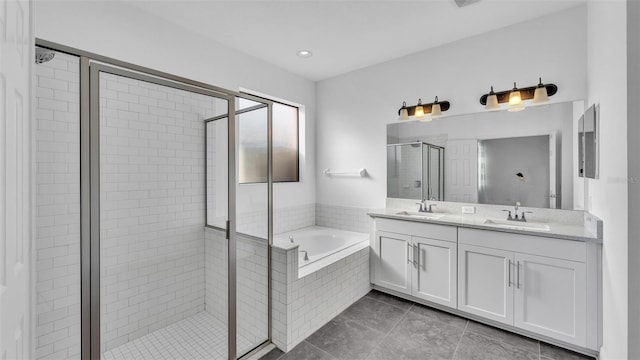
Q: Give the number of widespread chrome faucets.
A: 2